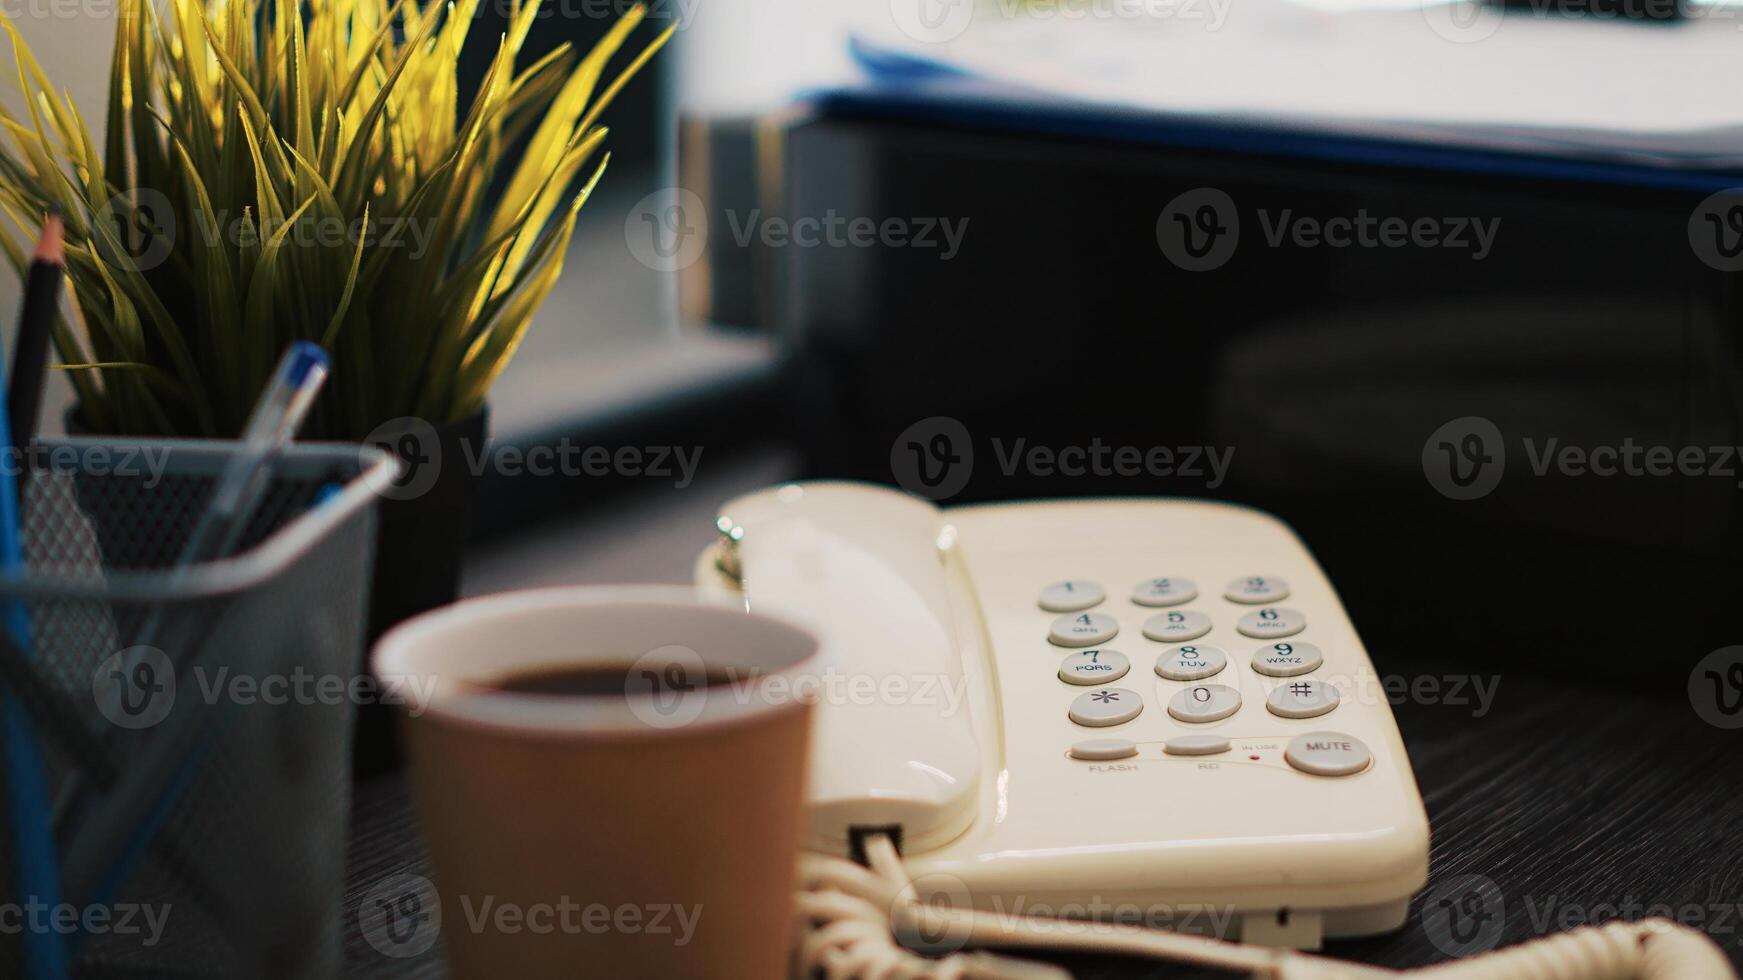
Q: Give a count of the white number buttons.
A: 10